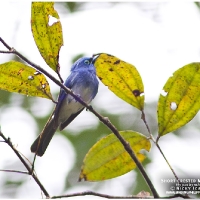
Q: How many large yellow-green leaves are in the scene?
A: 5